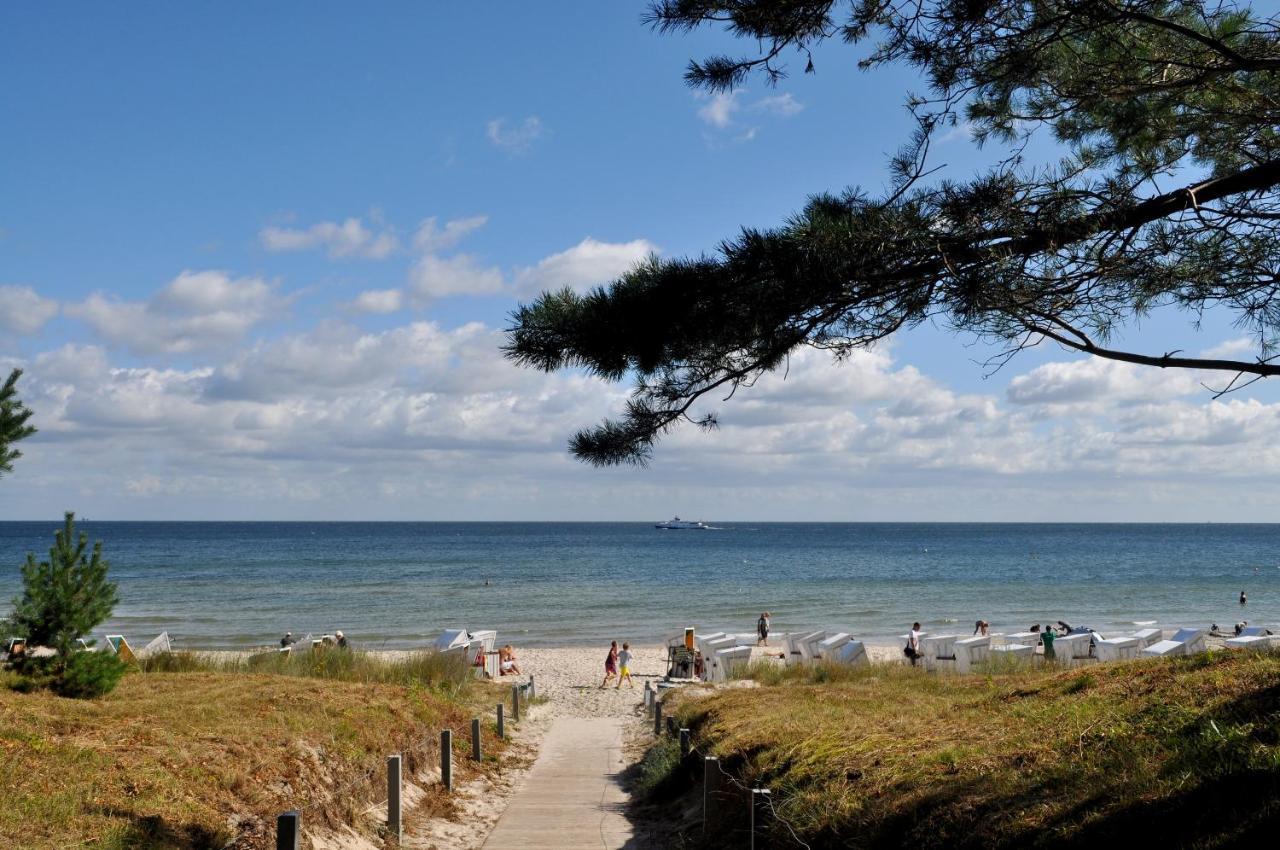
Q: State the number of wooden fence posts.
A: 14